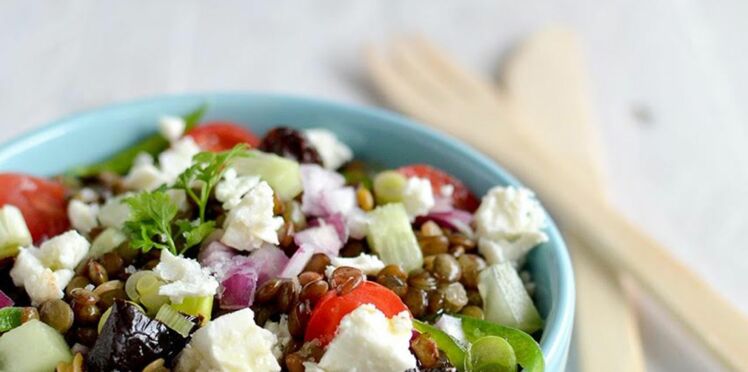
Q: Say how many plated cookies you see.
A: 0